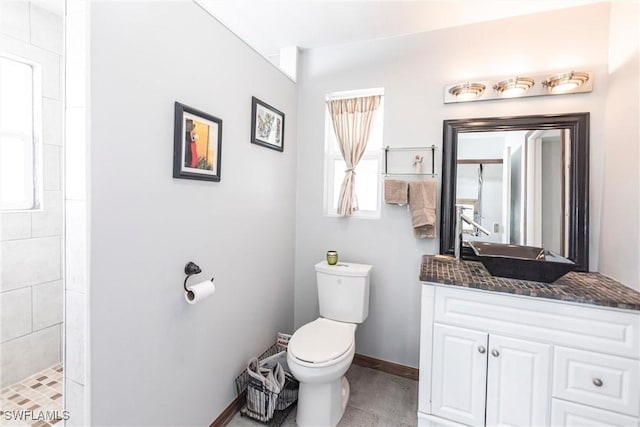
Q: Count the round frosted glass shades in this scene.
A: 3